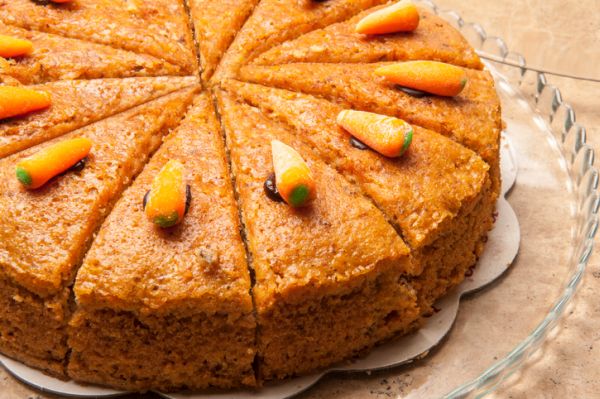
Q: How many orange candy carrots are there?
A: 8